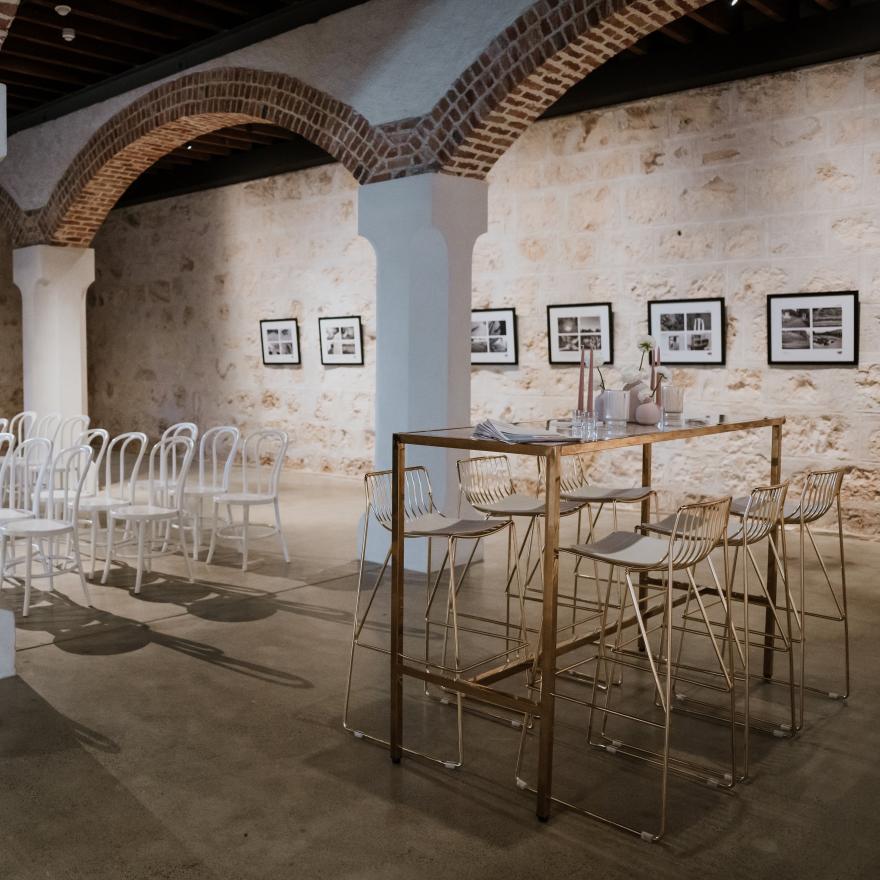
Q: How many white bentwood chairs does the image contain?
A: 13